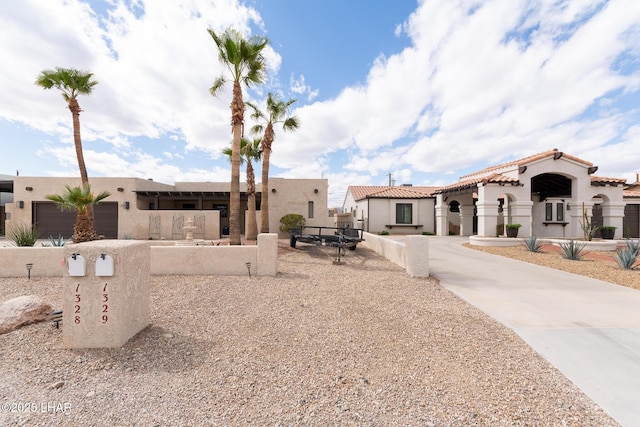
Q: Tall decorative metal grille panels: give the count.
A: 3